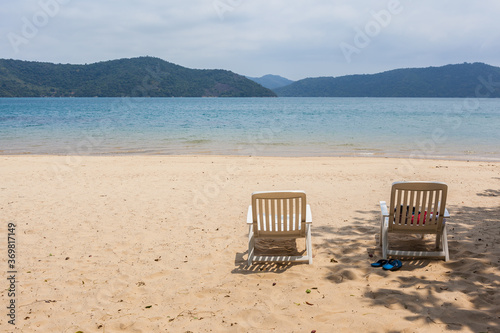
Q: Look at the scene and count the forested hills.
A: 3